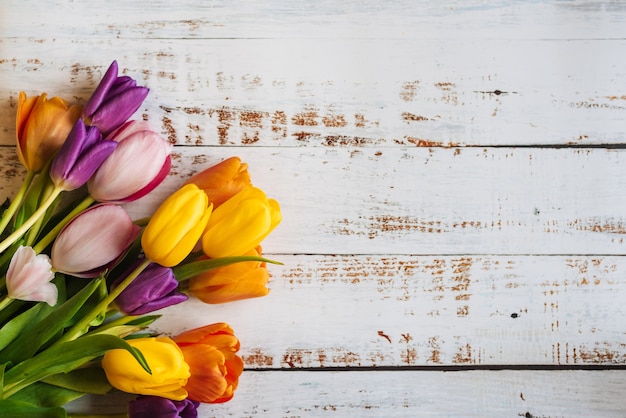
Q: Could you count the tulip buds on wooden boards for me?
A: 14